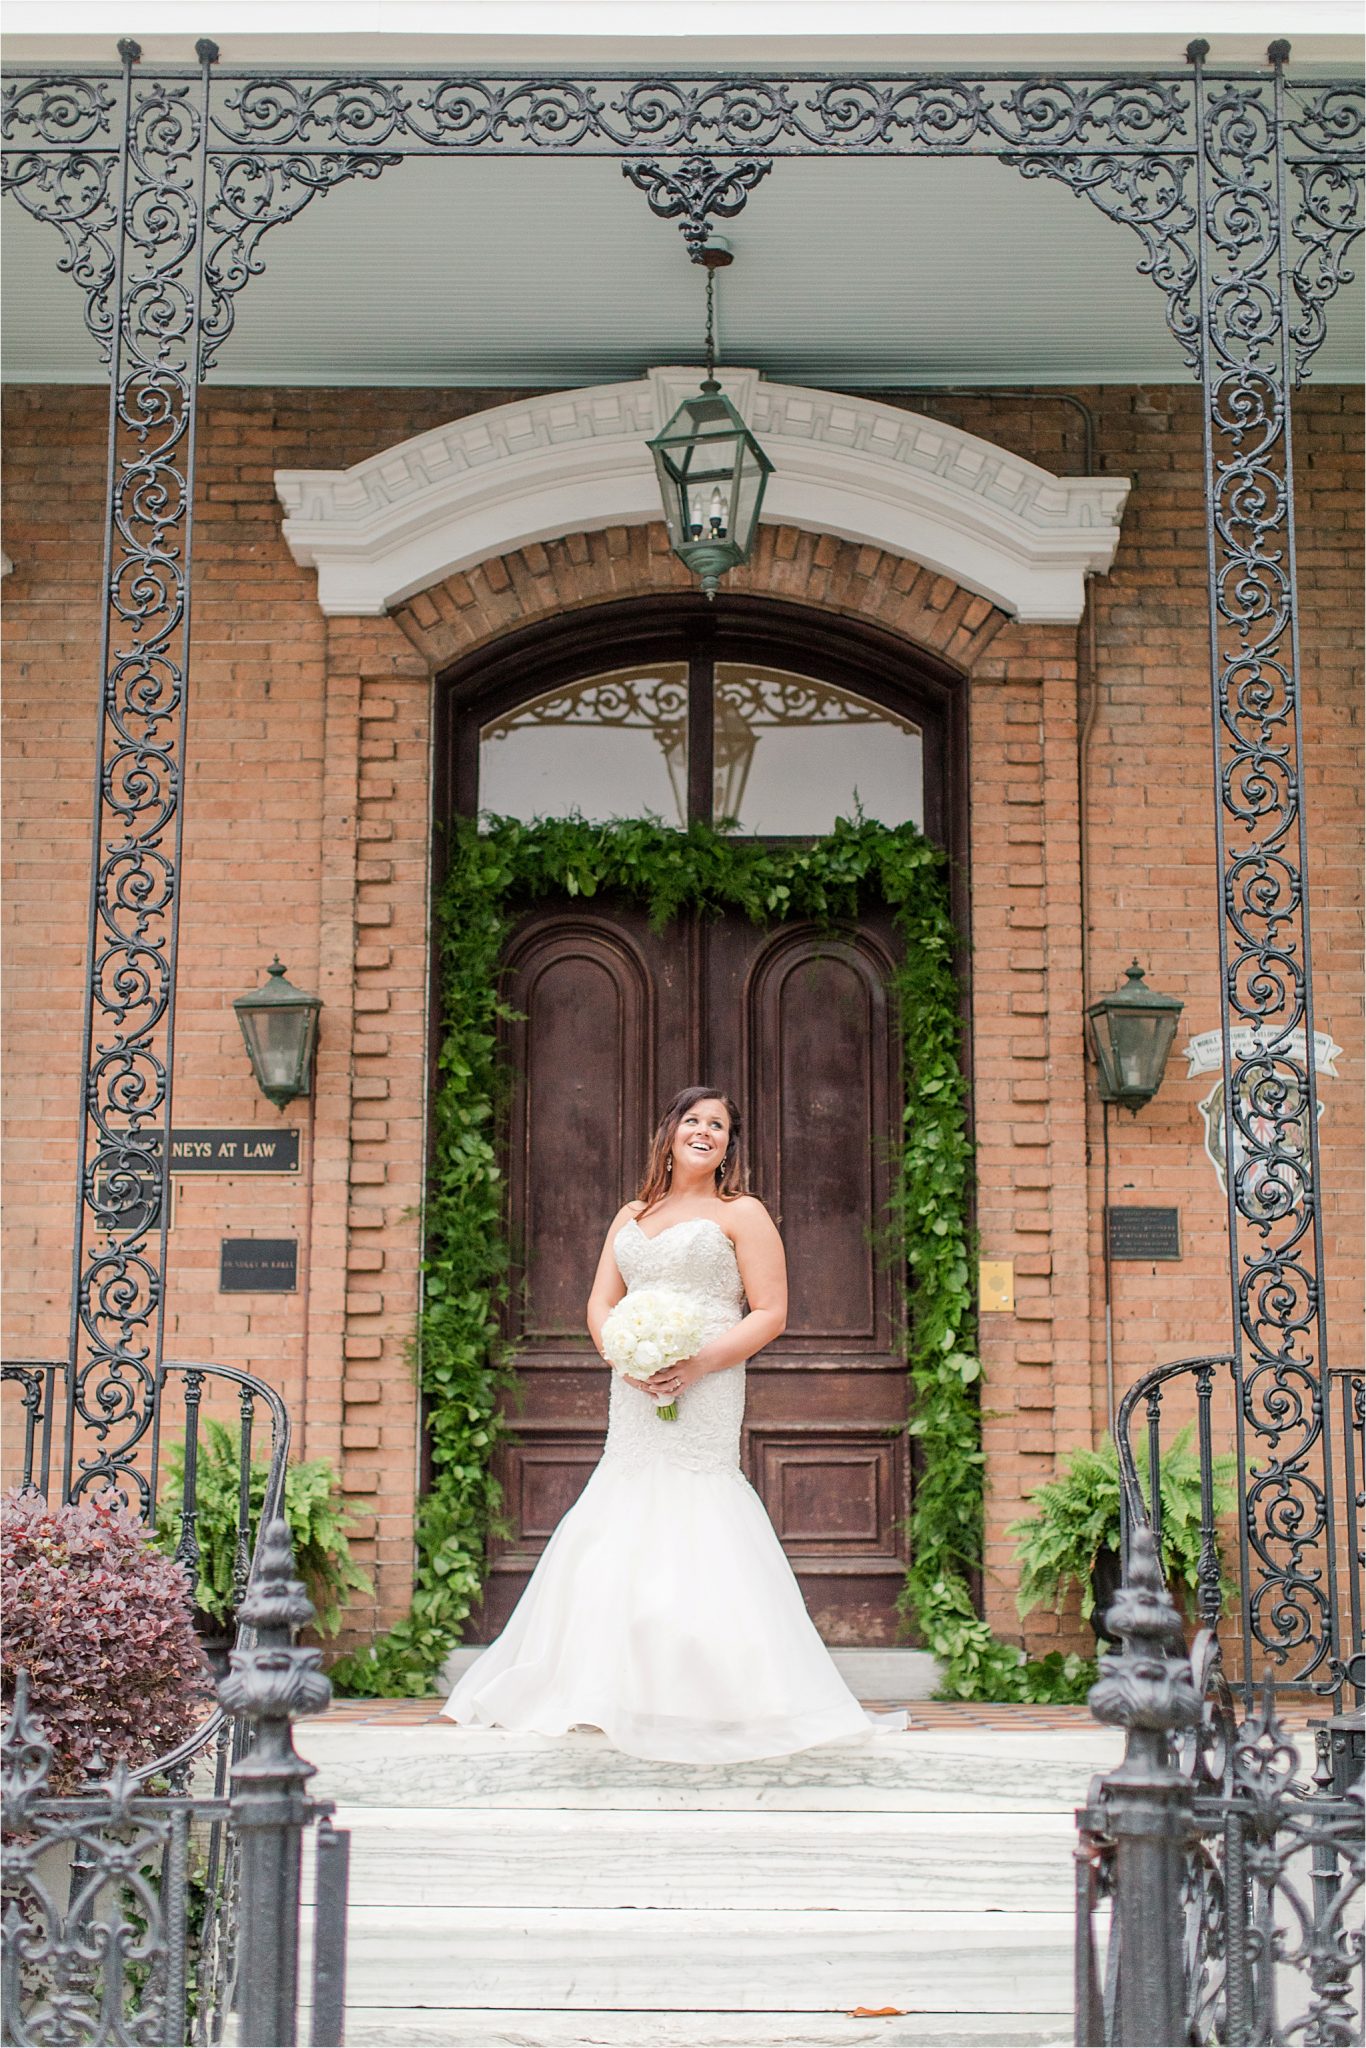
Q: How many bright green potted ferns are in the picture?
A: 2